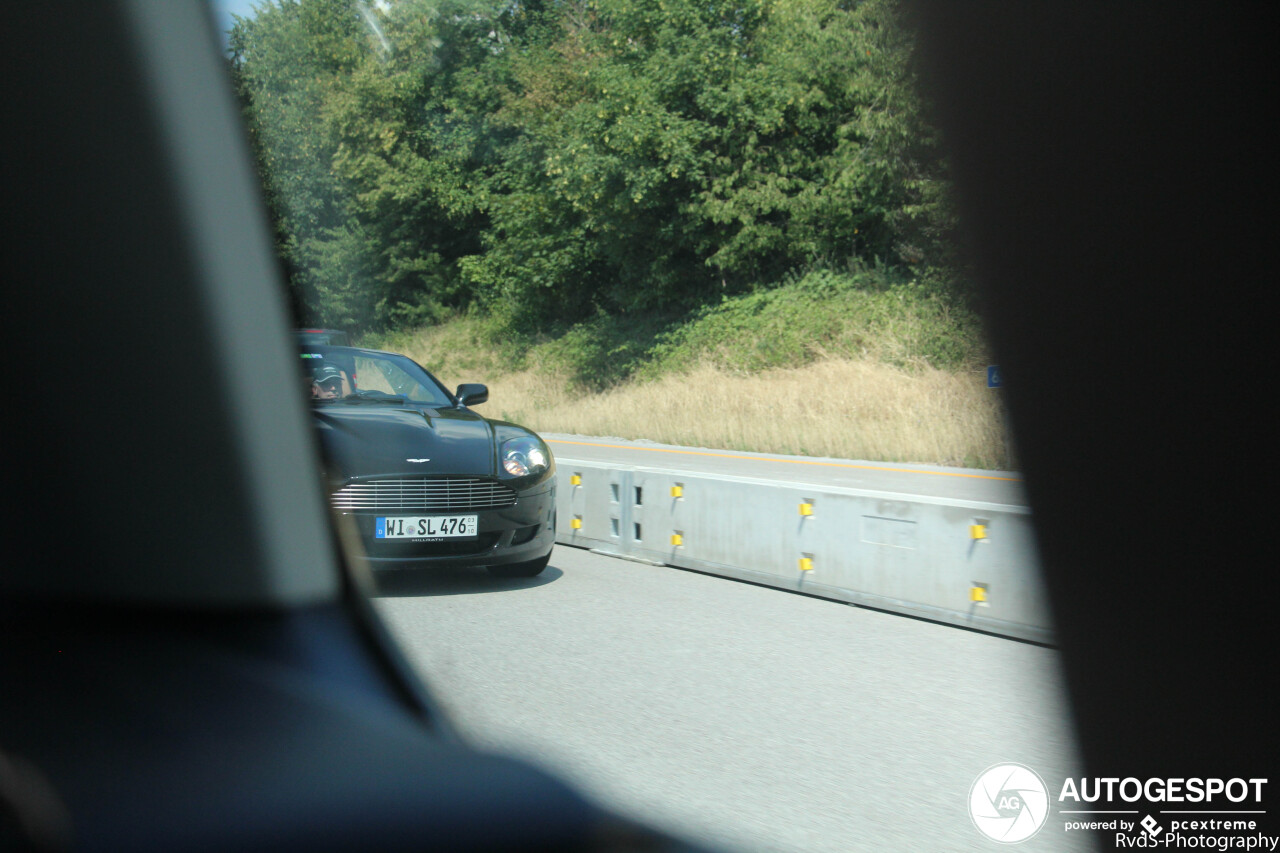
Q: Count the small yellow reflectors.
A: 8